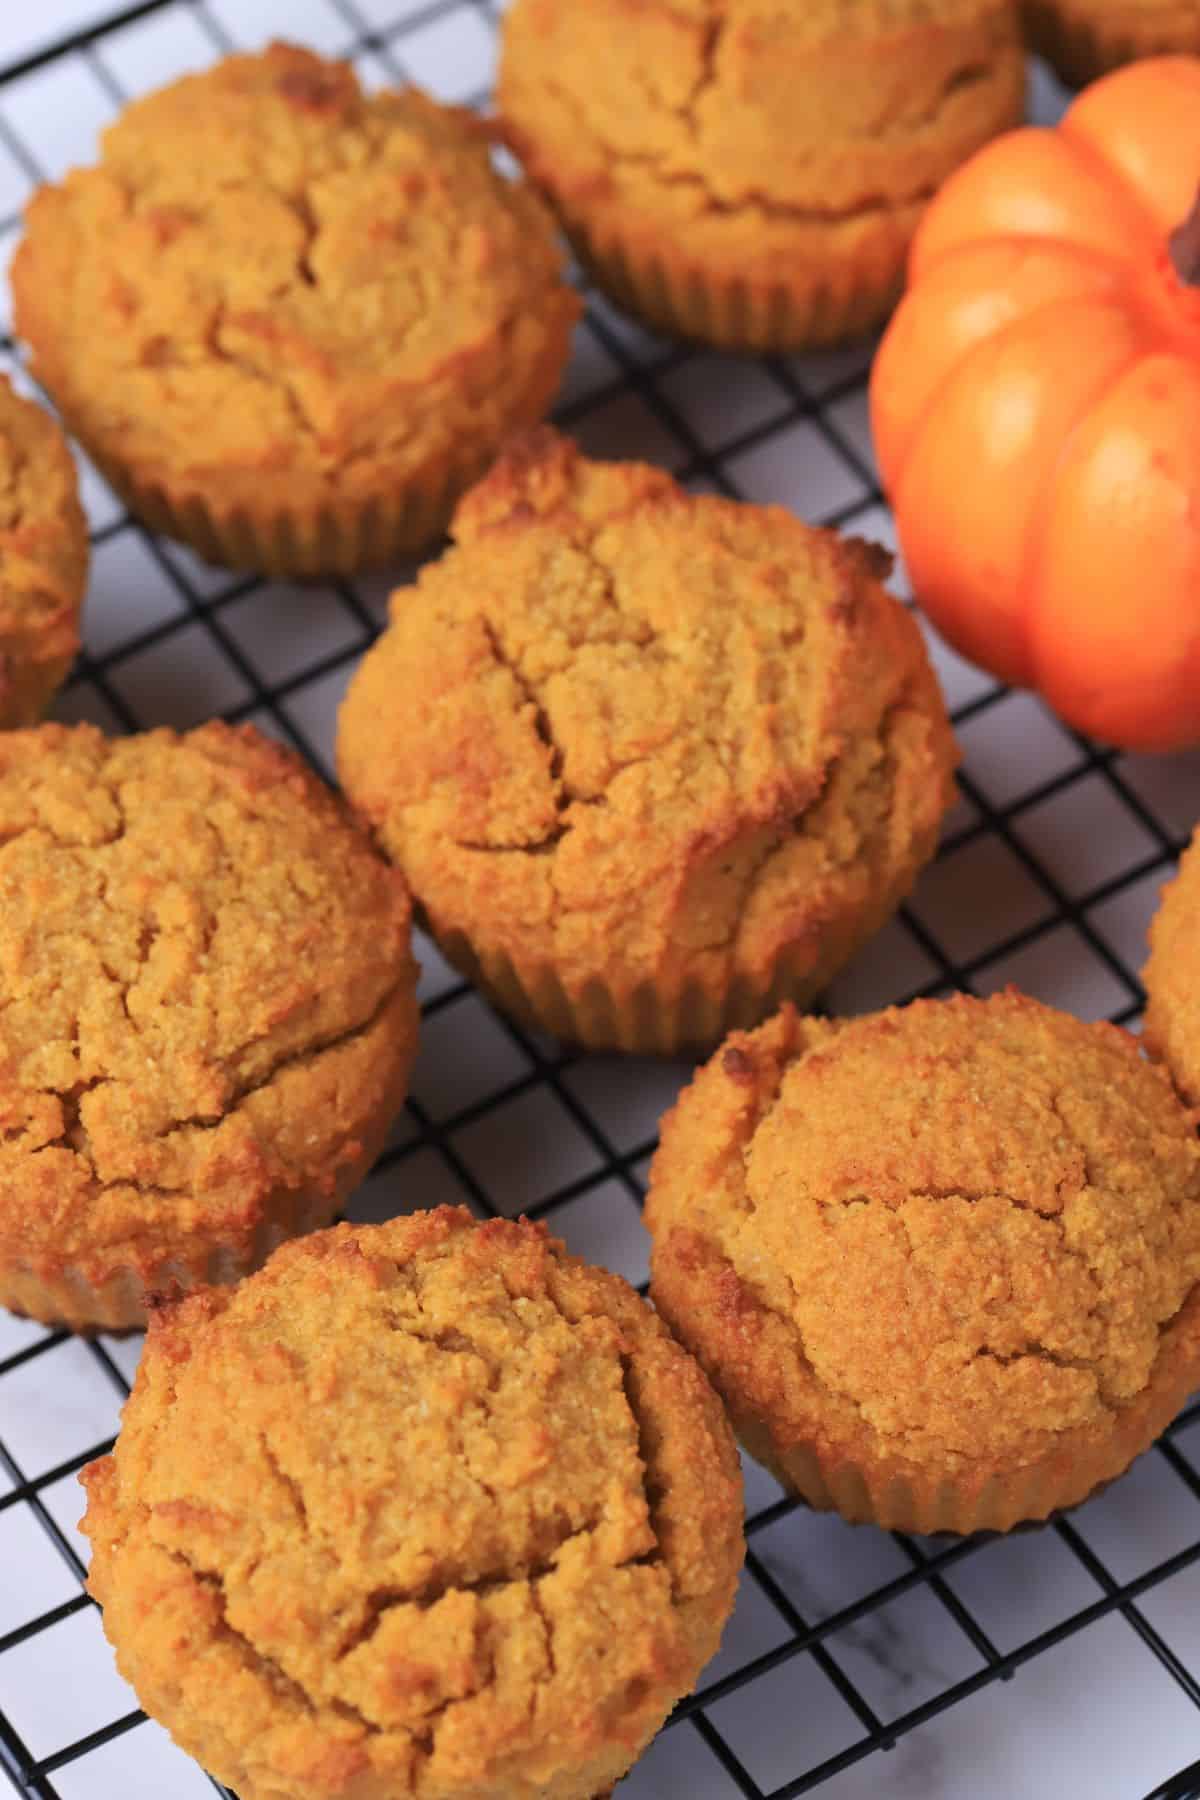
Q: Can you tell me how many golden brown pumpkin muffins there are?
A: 9